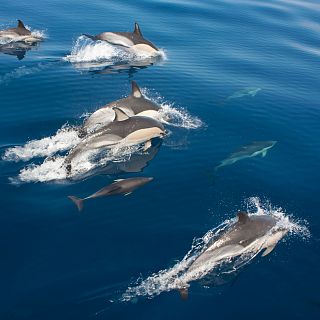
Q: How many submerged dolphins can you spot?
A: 3